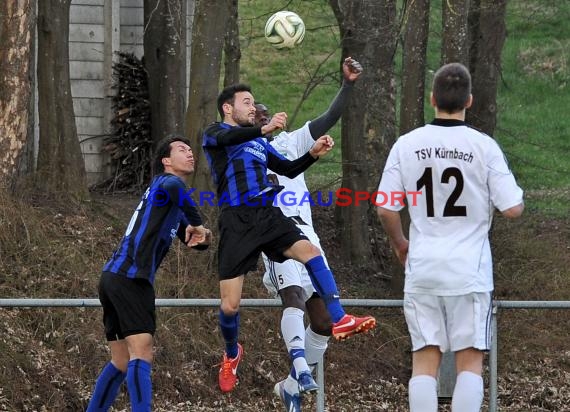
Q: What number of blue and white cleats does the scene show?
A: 2